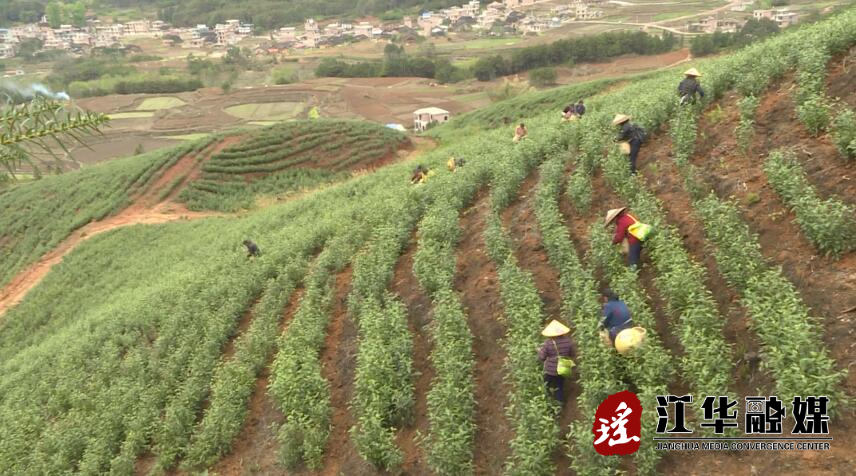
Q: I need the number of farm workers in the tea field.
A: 11